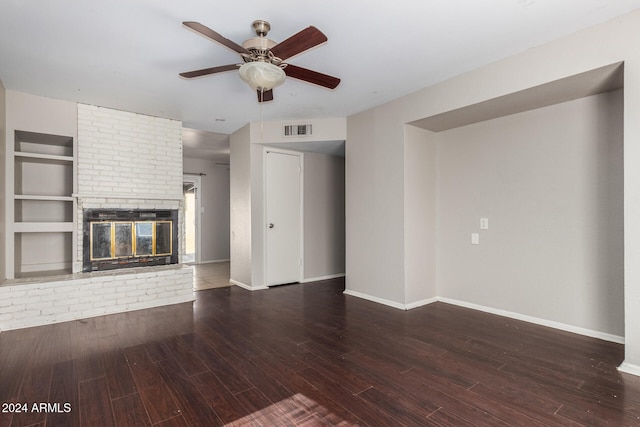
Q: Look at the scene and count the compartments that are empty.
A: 4